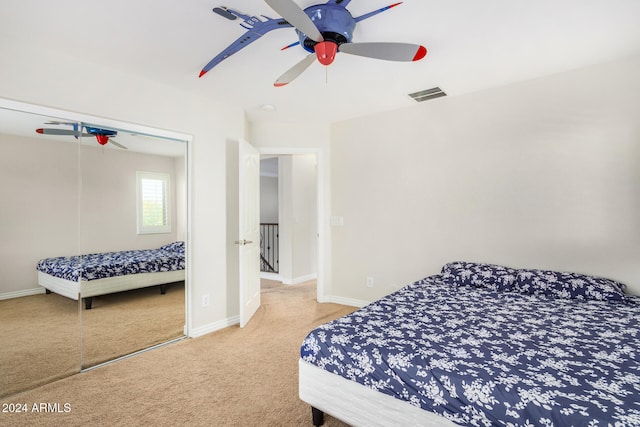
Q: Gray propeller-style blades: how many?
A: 3